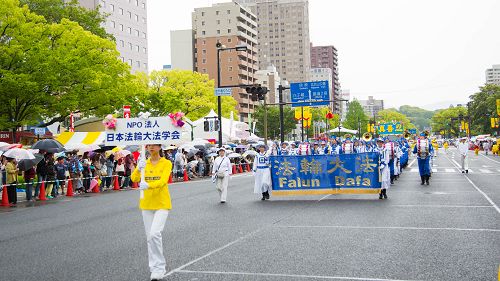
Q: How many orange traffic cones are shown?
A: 11